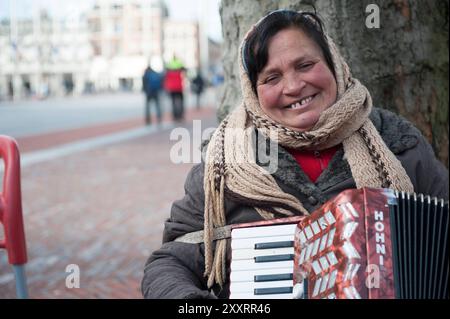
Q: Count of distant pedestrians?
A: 3